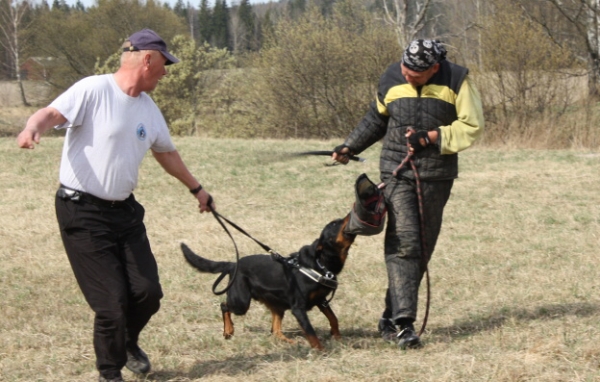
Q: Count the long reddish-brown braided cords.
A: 1